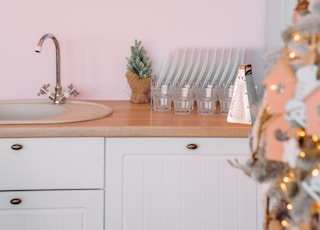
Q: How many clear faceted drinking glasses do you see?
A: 4